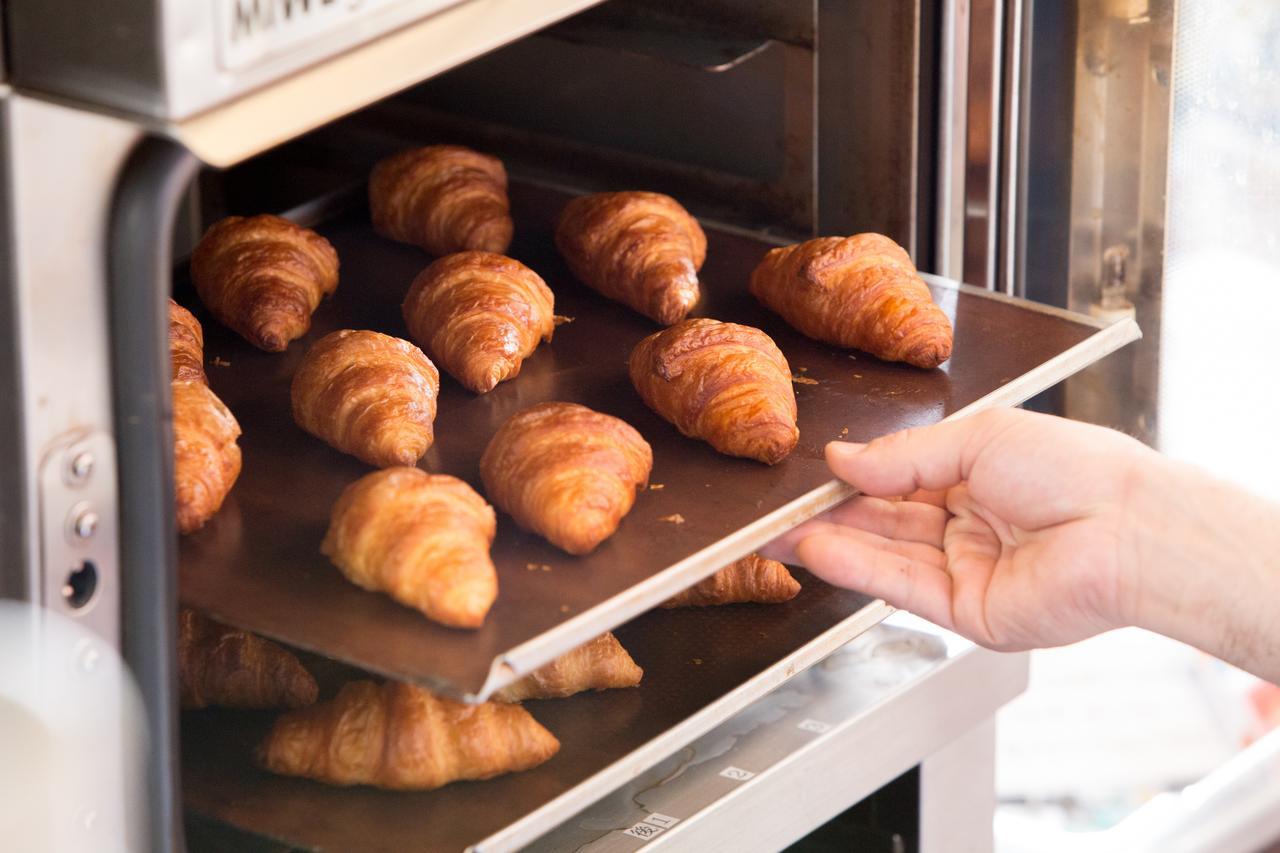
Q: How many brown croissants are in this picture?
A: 15